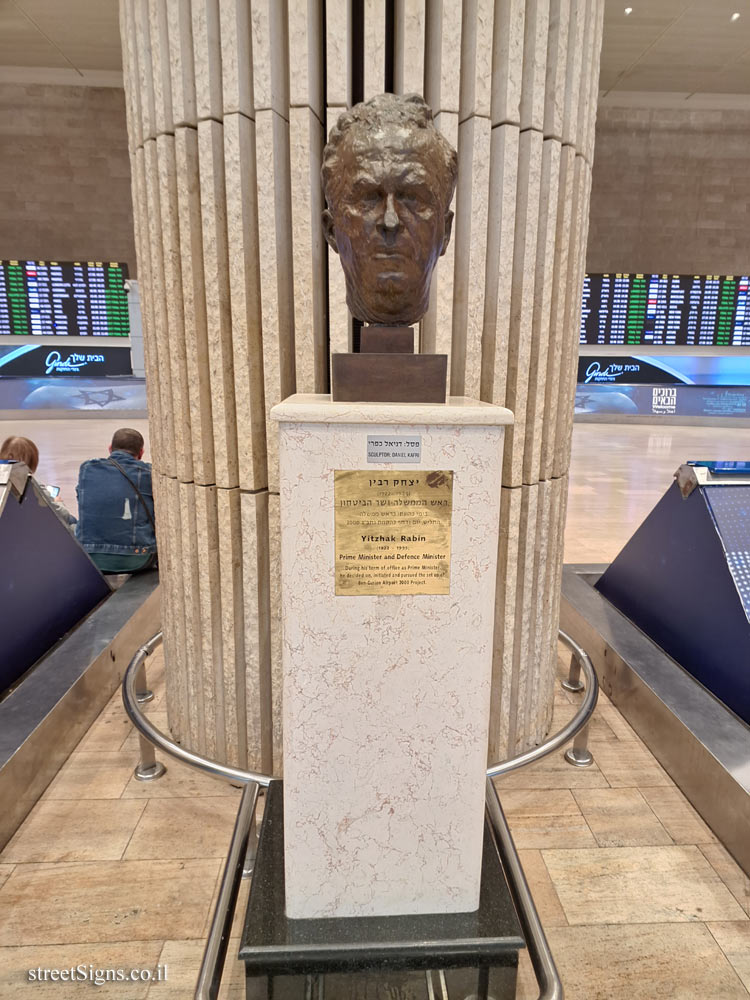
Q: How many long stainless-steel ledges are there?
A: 2